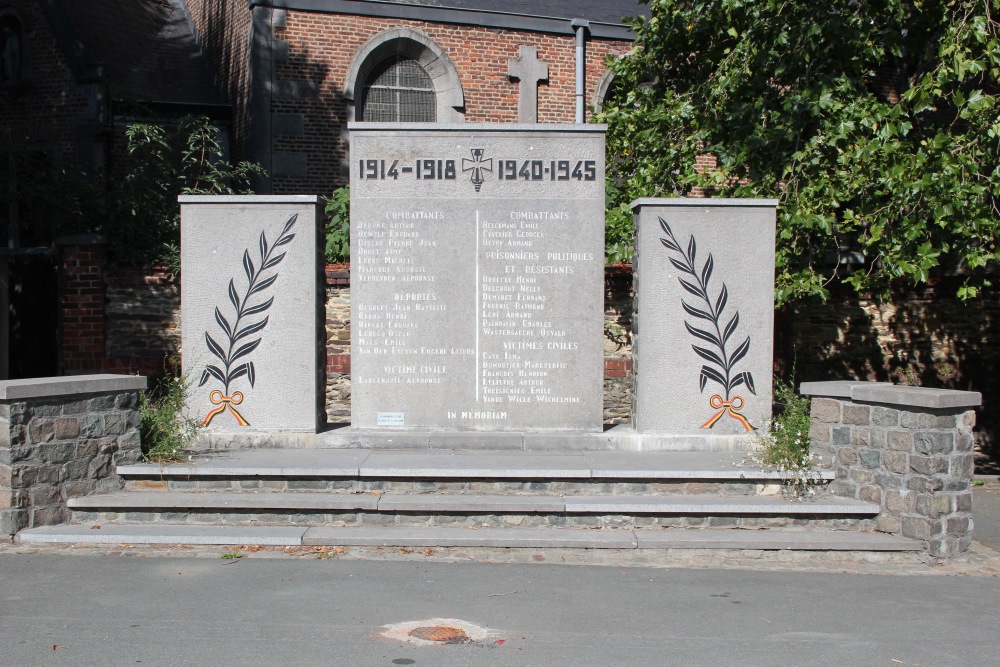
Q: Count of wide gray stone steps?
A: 3